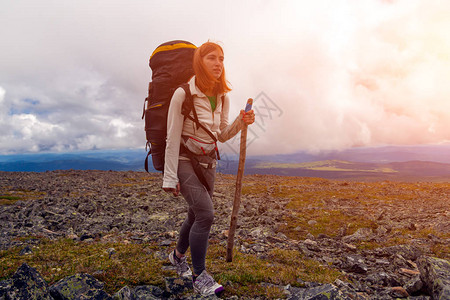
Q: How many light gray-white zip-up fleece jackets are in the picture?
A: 1